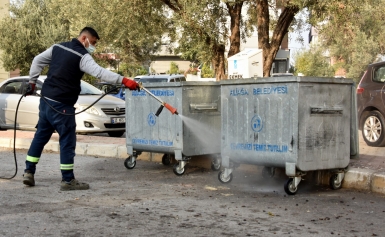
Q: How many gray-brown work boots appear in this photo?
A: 2